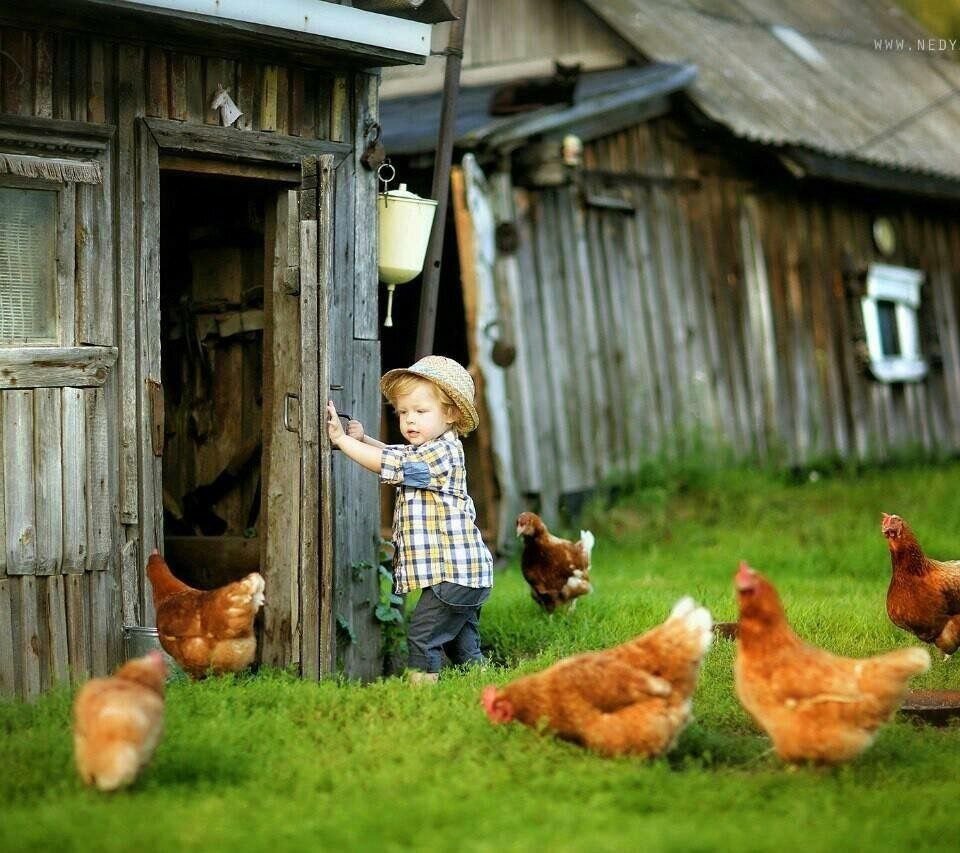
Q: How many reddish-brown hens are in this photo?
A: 6